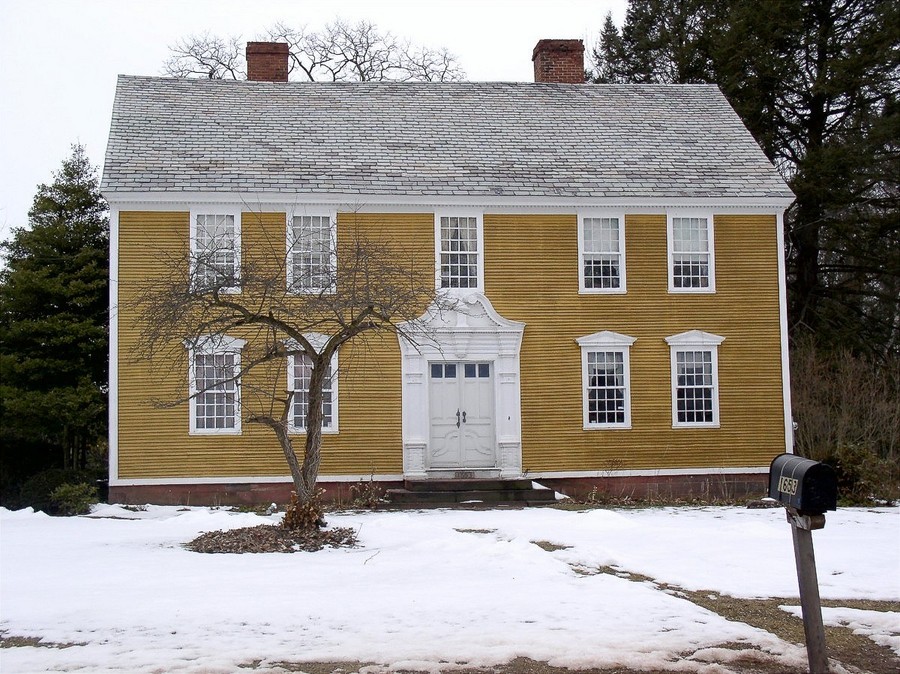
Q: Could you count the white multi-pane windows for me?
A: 9